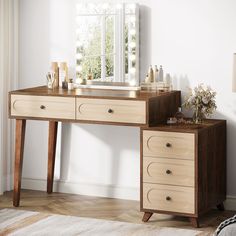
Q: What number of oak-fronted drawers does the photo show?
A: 5